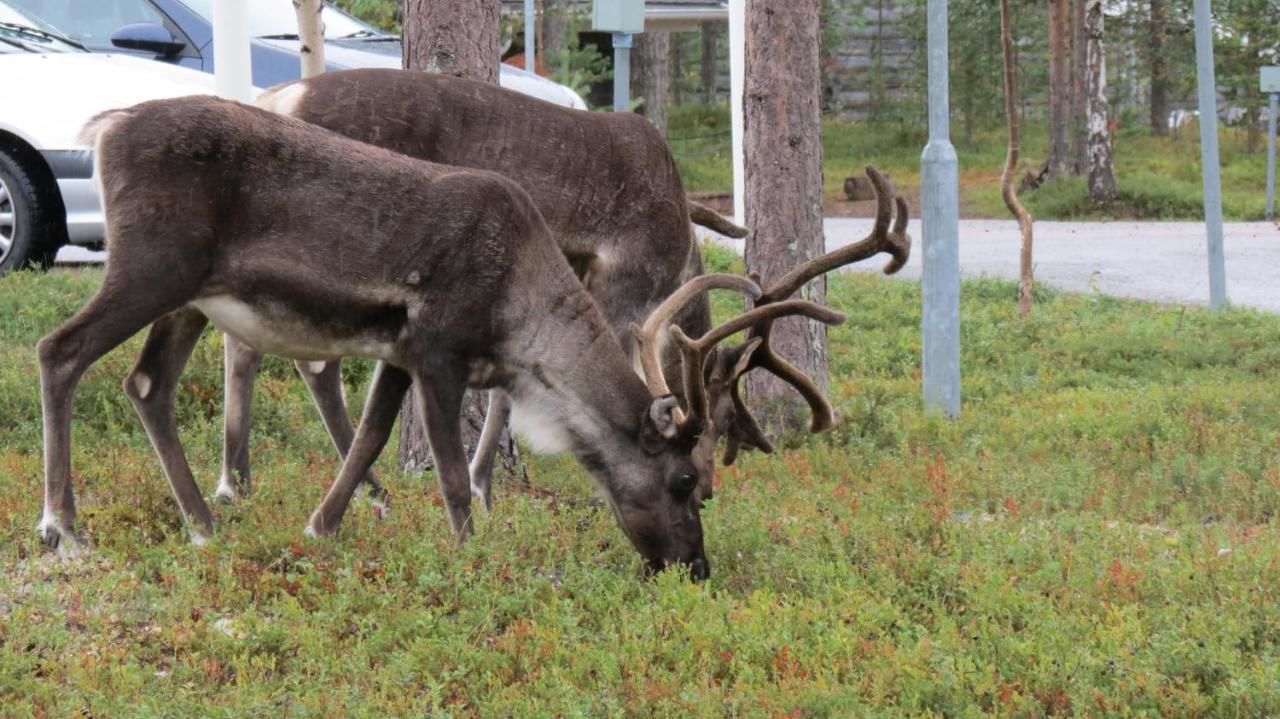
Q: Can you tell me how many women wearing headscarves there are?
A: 0